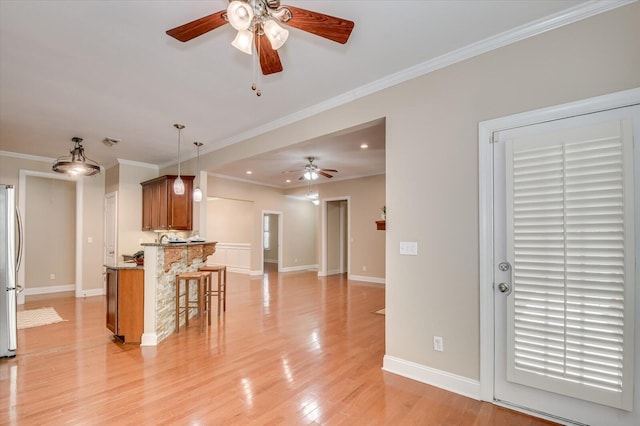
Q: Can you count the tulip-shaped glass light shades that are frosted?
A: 3